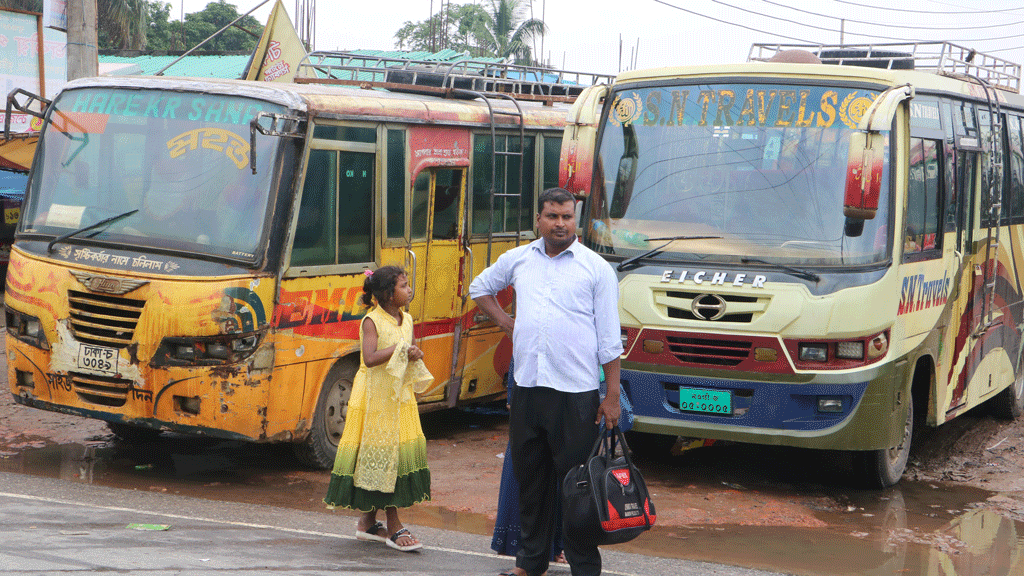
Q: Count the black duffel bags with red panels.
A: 1